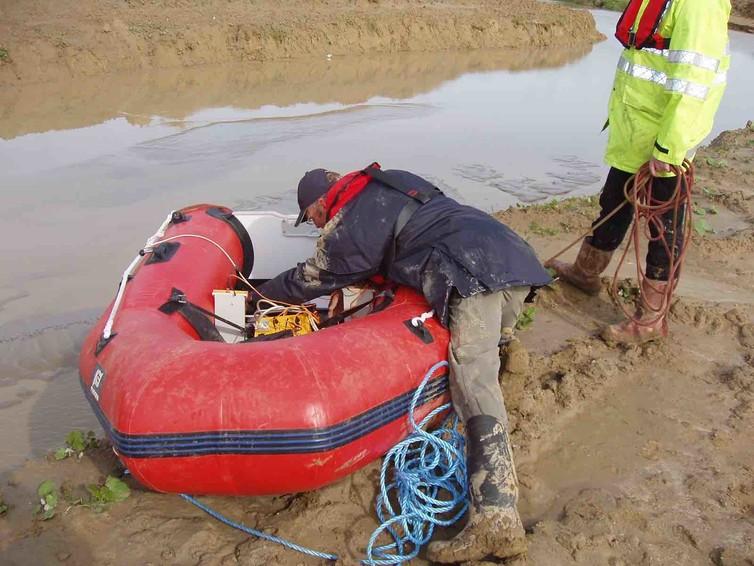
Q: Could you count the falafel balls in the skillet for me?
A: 0